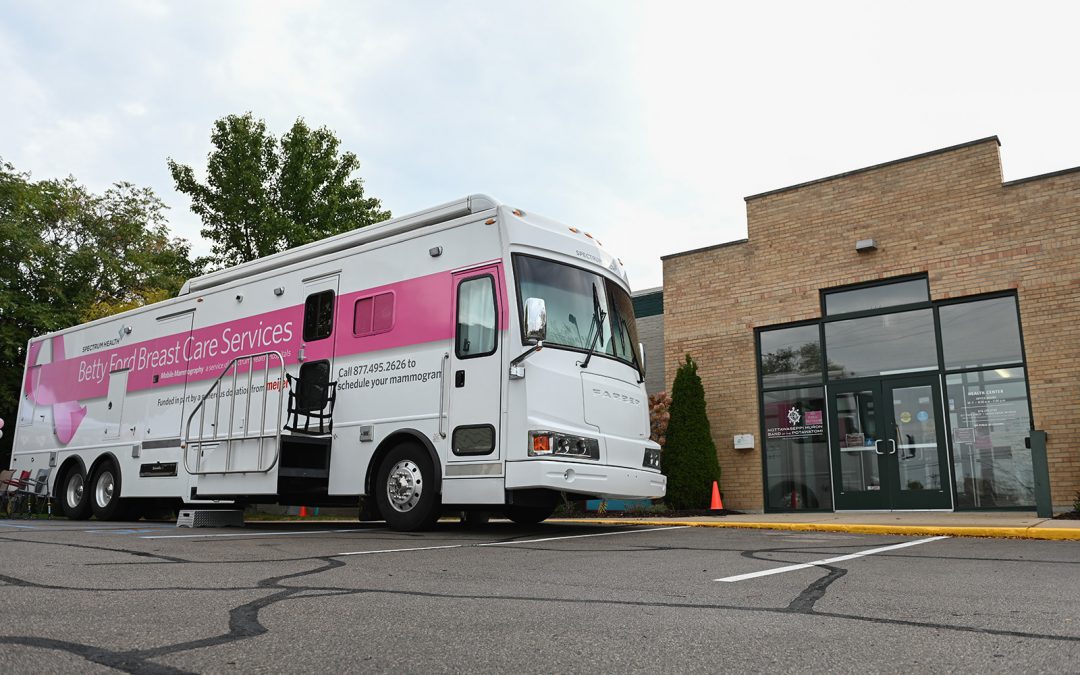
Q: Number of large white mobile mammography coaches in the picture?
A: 1